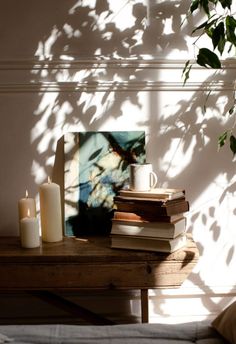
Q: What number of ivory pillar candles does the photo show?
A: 3